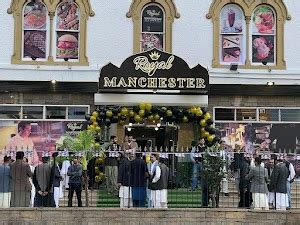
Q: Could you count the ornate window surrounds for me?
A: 3